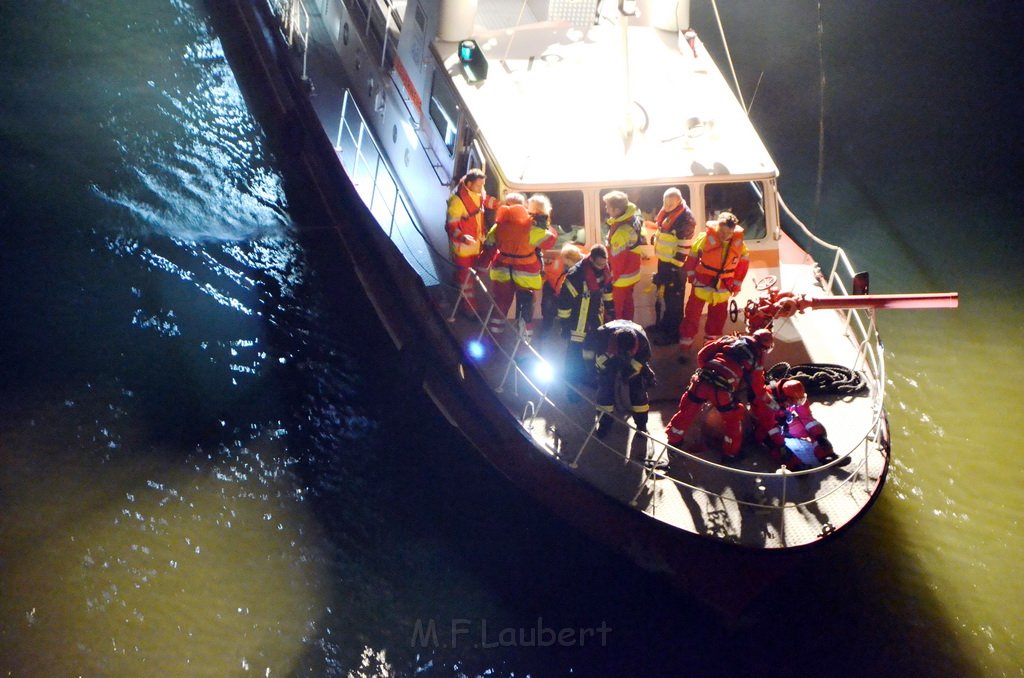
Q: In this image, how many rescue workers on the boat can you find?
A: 11